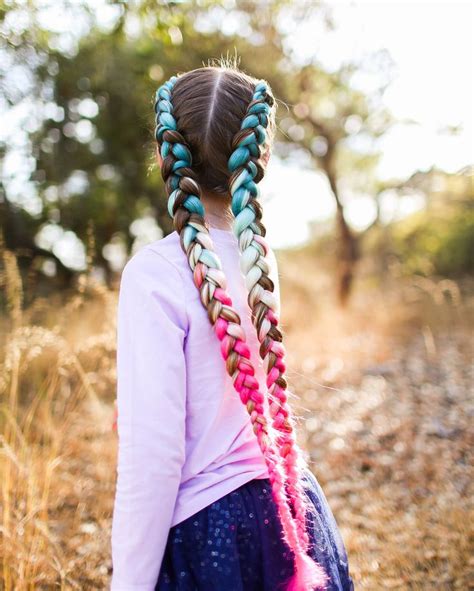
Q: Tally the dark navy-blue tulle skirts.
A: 1